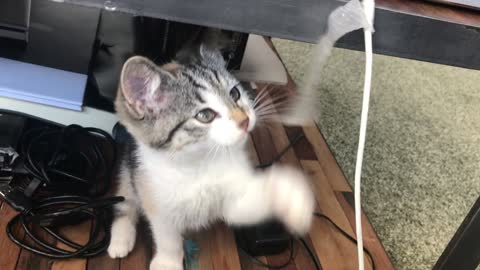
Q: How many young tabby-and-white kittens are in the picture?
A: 1